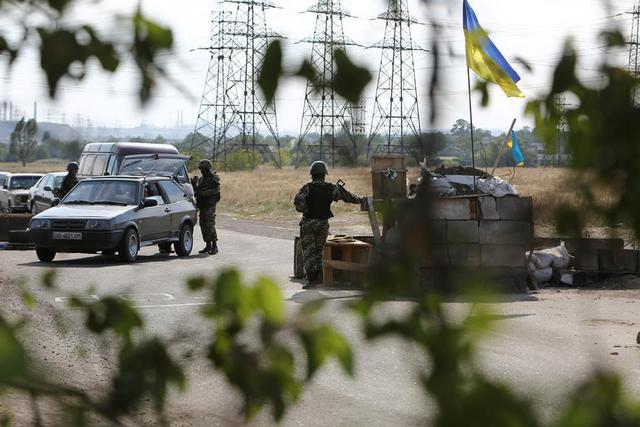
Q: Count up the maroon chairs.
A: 0